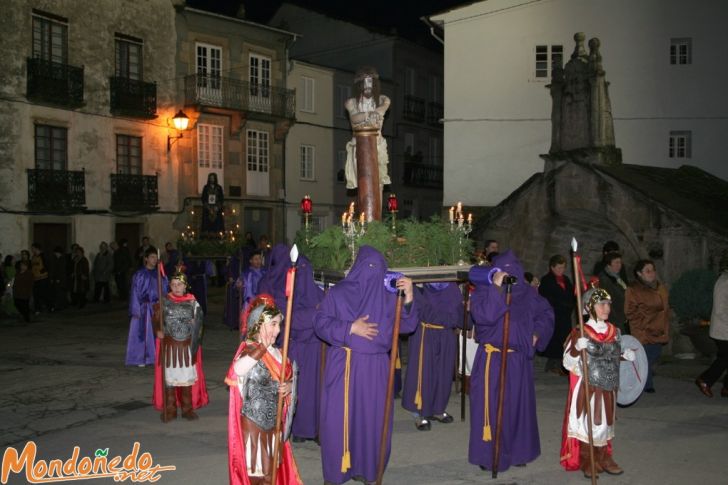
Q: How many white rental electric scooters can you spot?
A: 0